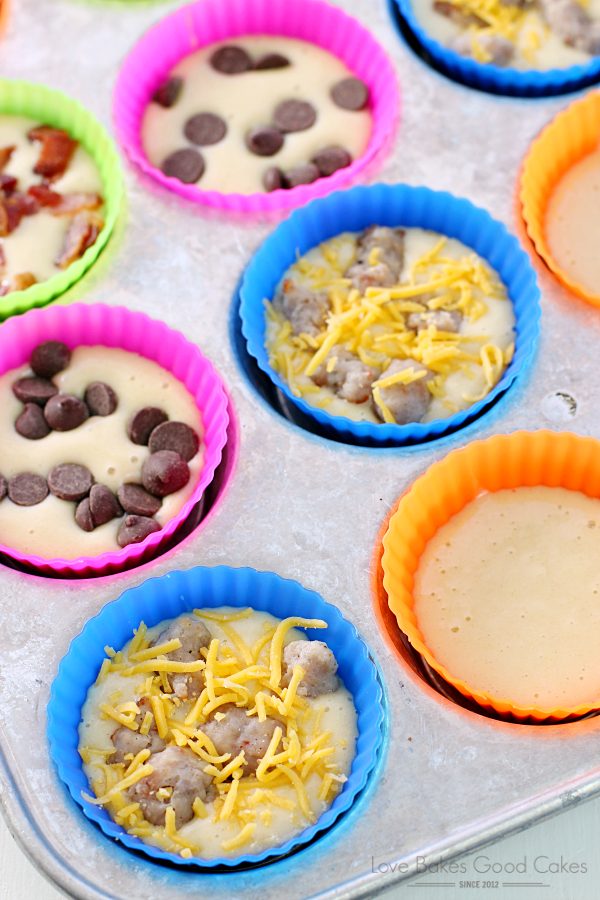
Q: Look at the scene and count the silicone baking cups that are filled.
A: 8